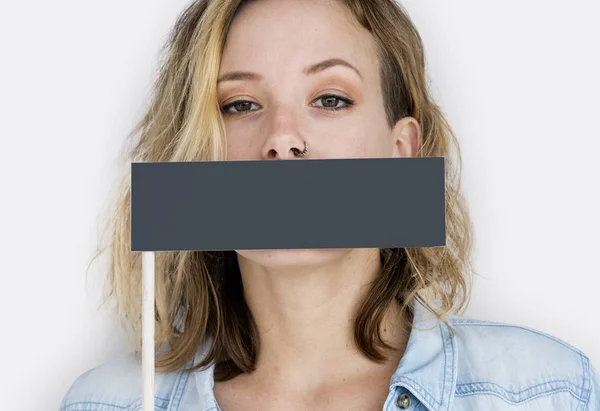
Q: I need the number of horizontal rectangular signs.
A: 1